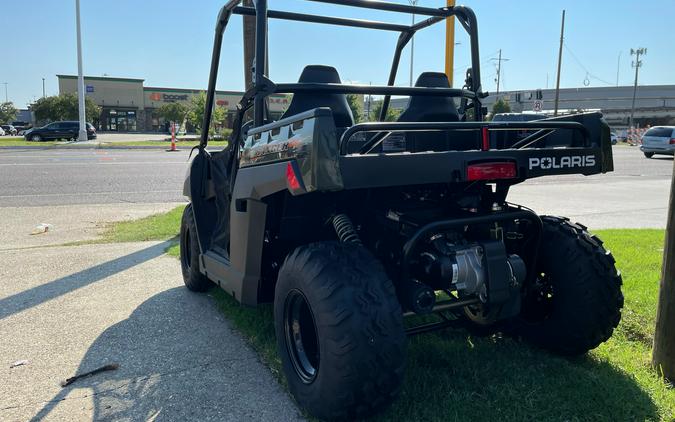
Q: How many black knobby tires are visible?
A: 3